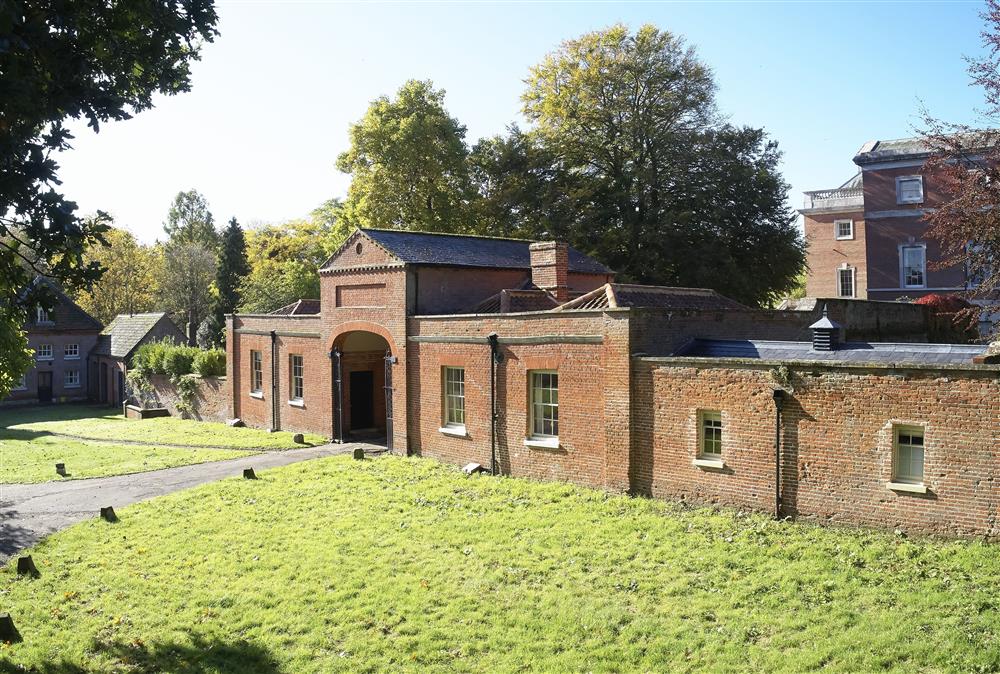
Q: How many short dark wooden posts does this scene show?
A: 7